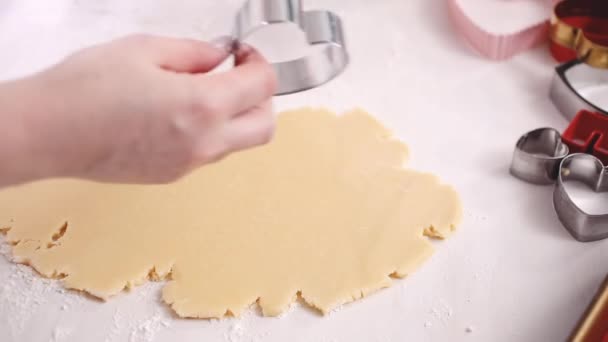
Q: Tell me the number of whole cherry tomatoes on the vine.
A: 0